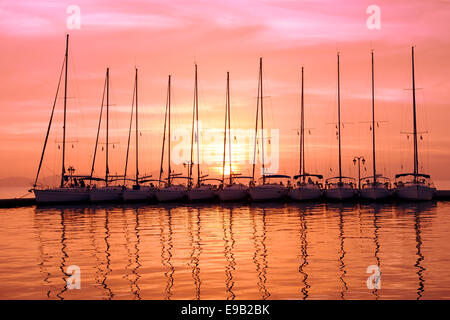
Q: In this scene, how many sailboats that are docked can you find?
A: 11